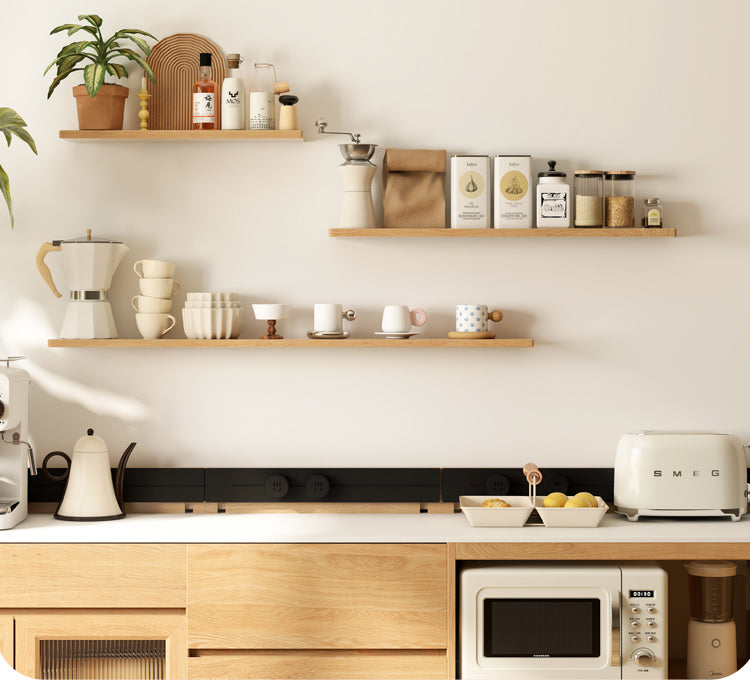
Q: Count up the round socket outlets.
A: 4